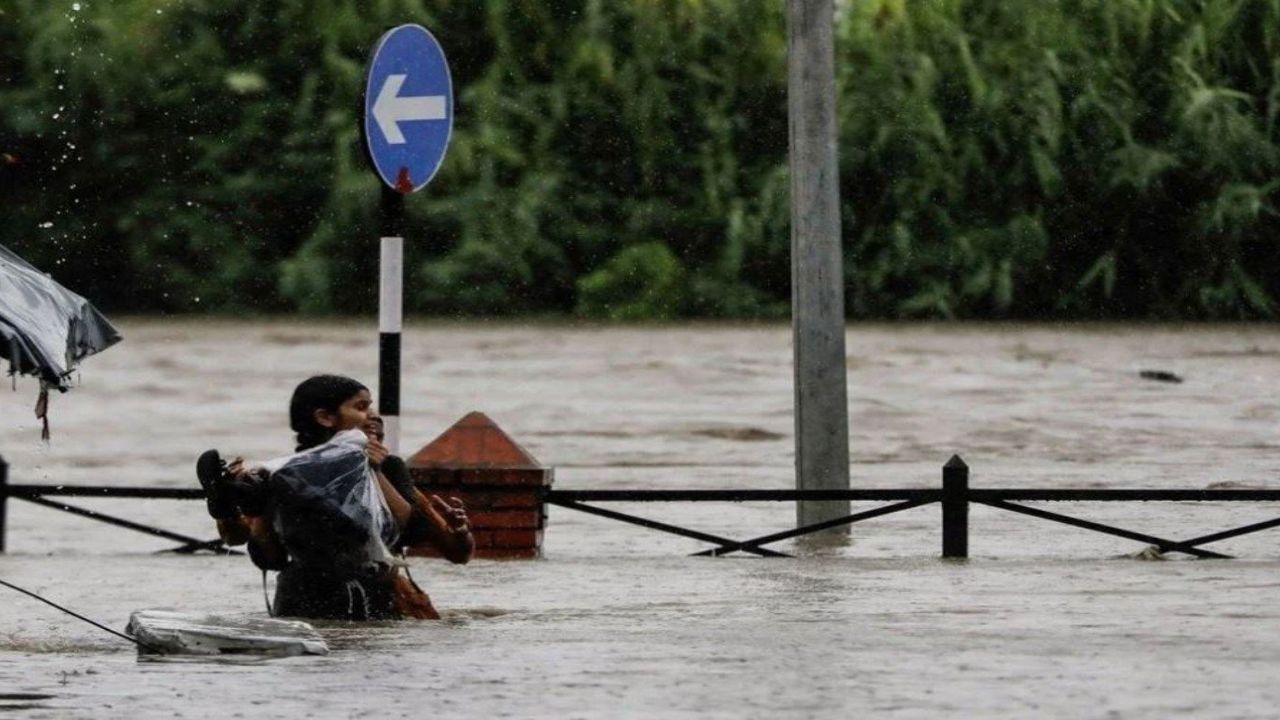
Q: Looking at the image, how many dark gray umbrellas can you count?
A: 1